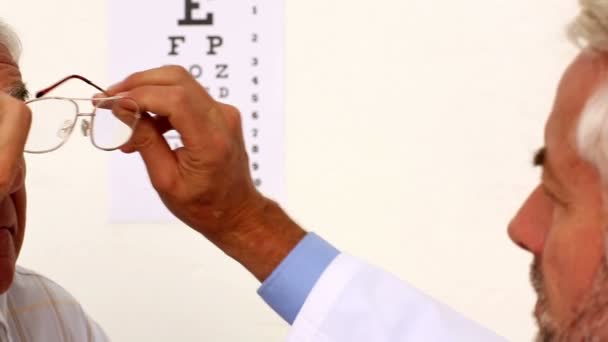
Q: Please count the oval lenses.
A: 2